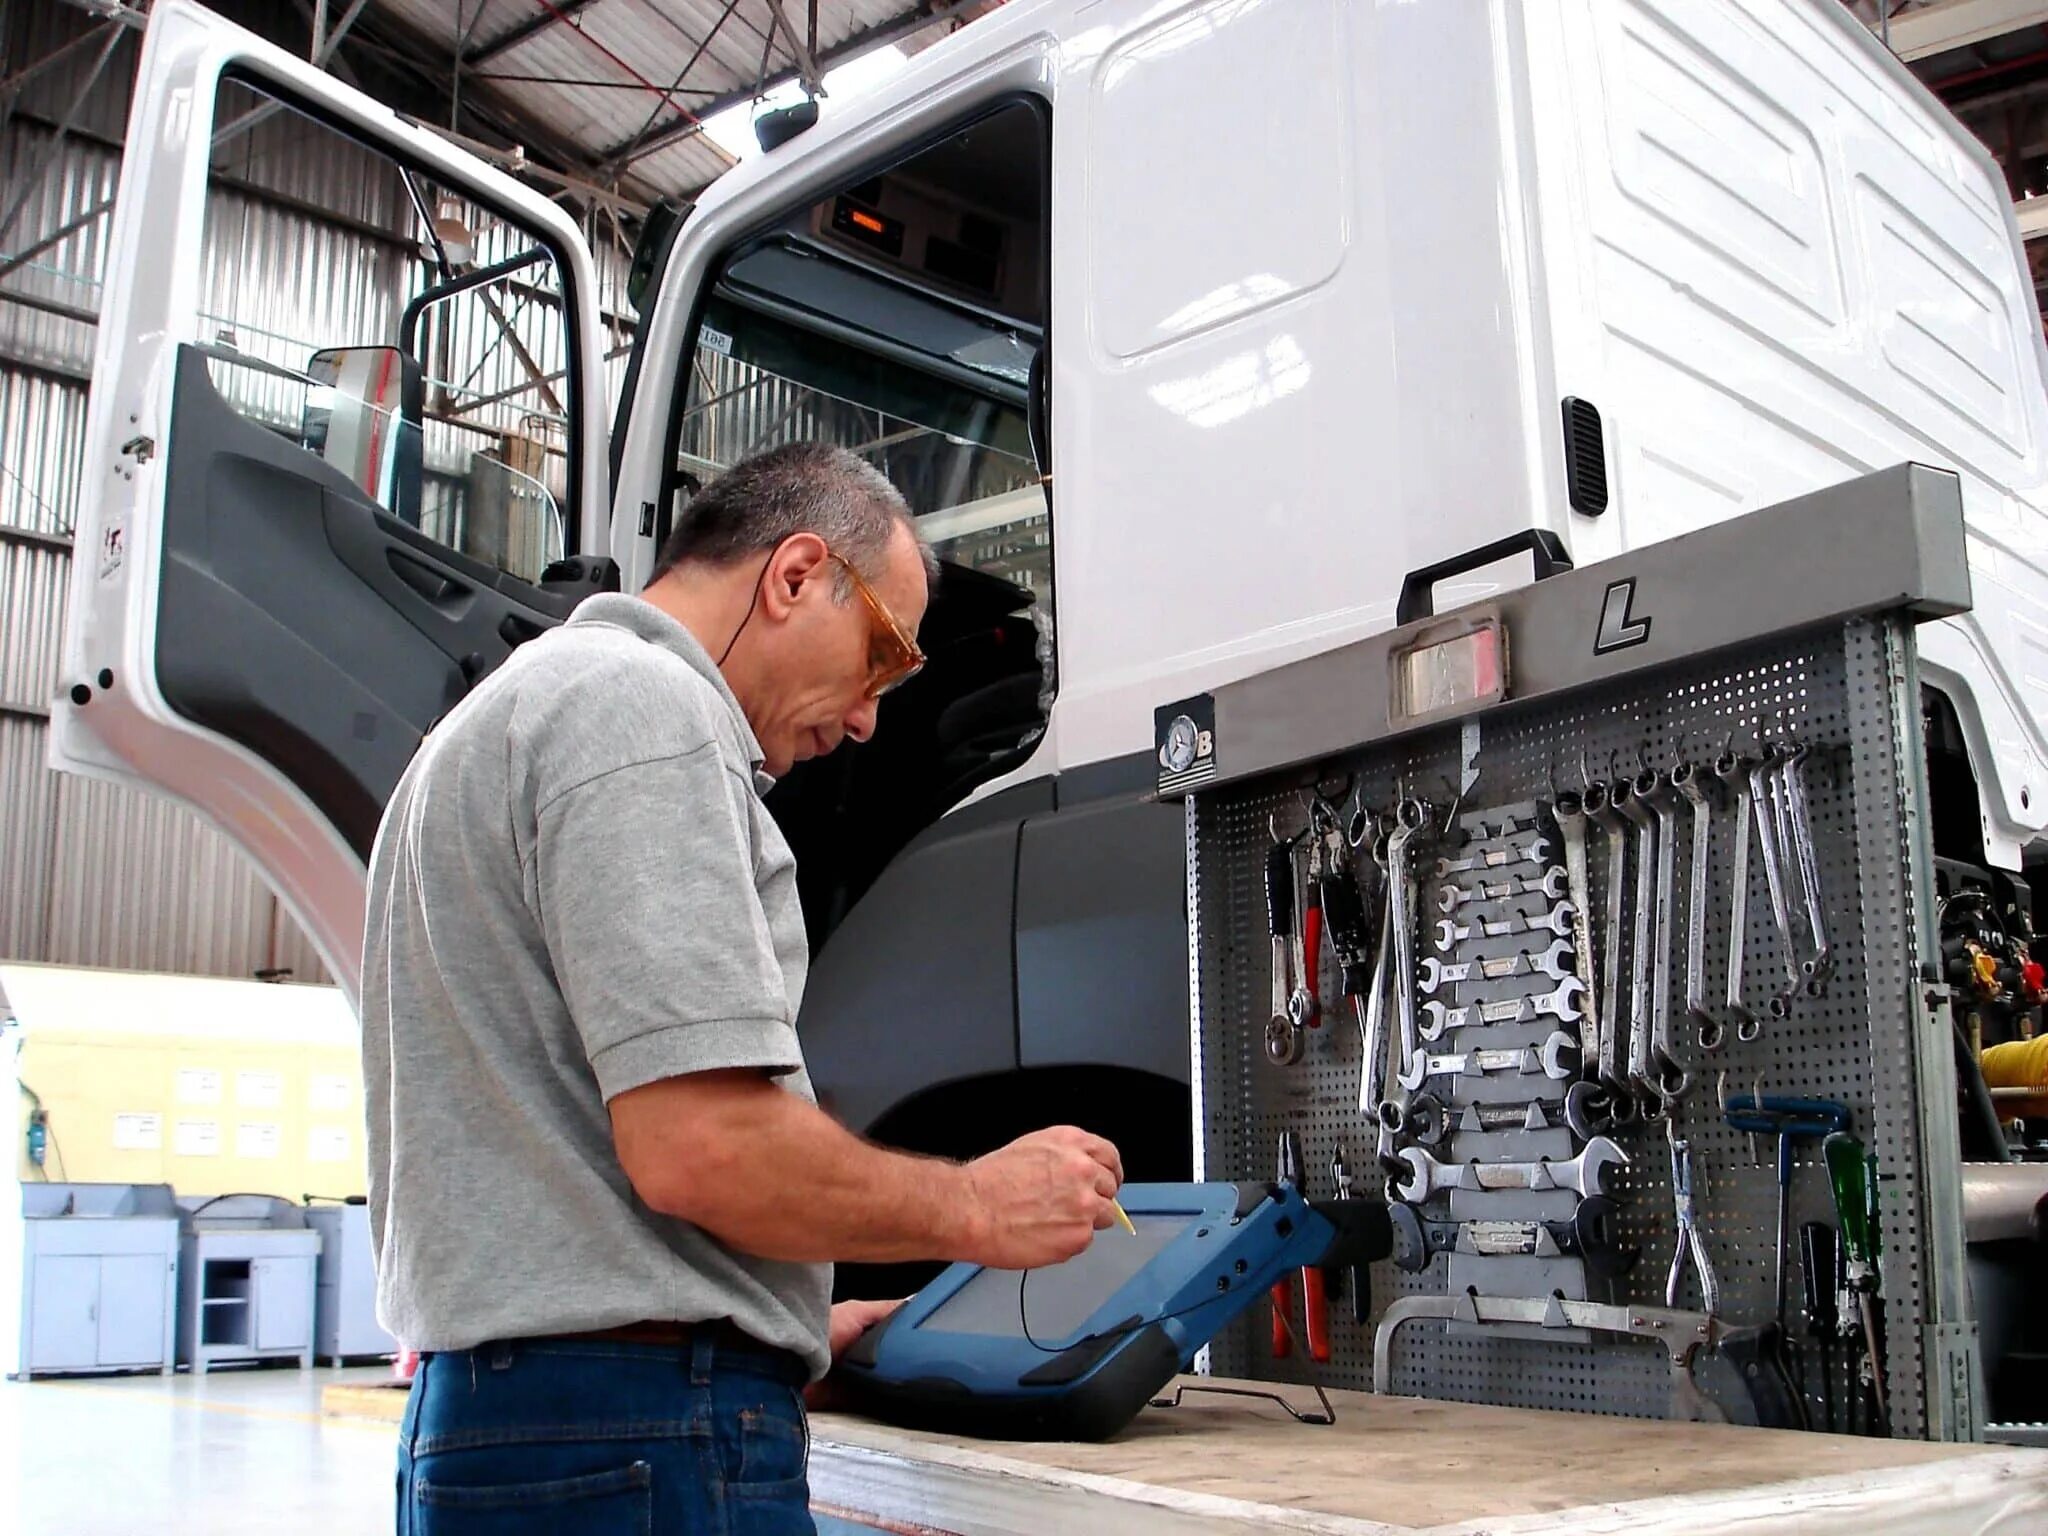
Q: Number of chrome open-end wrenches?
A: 7